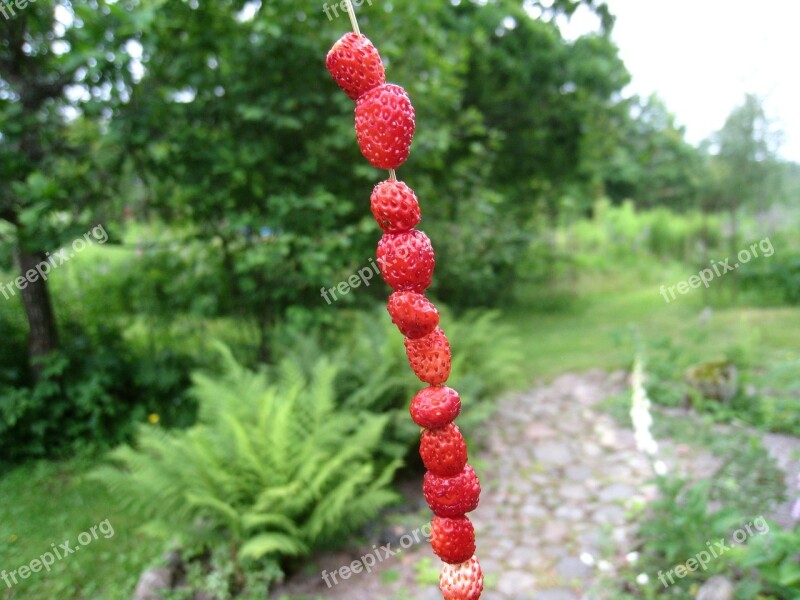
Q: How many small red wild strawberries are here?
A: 11